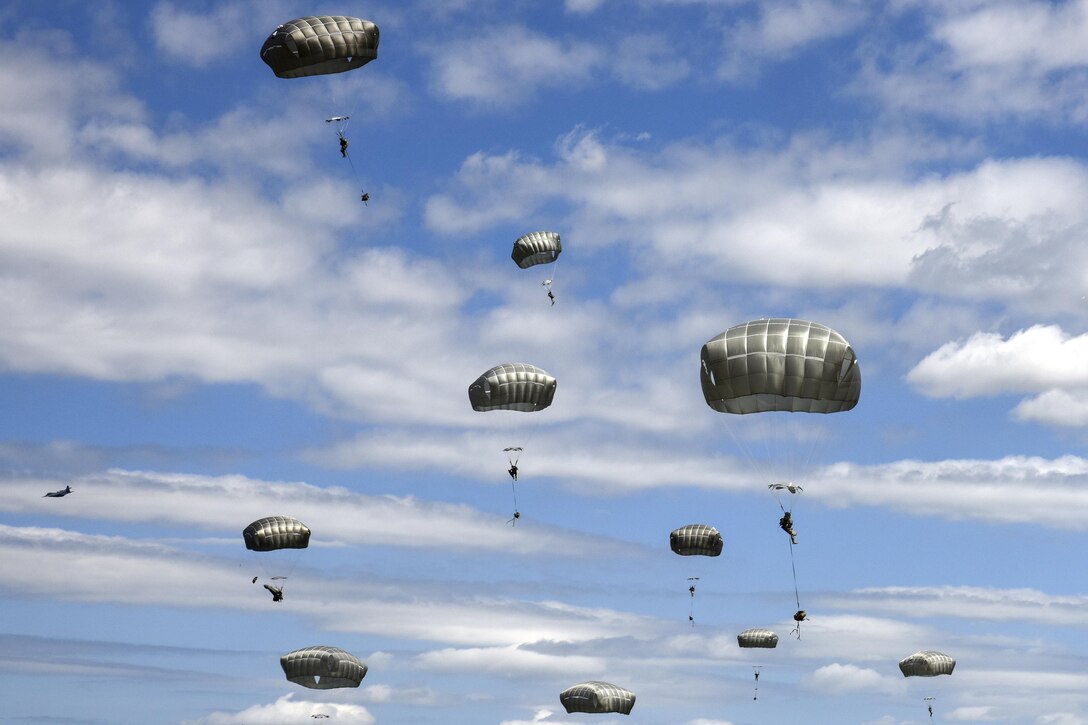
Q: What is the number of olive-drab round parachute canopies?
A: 10